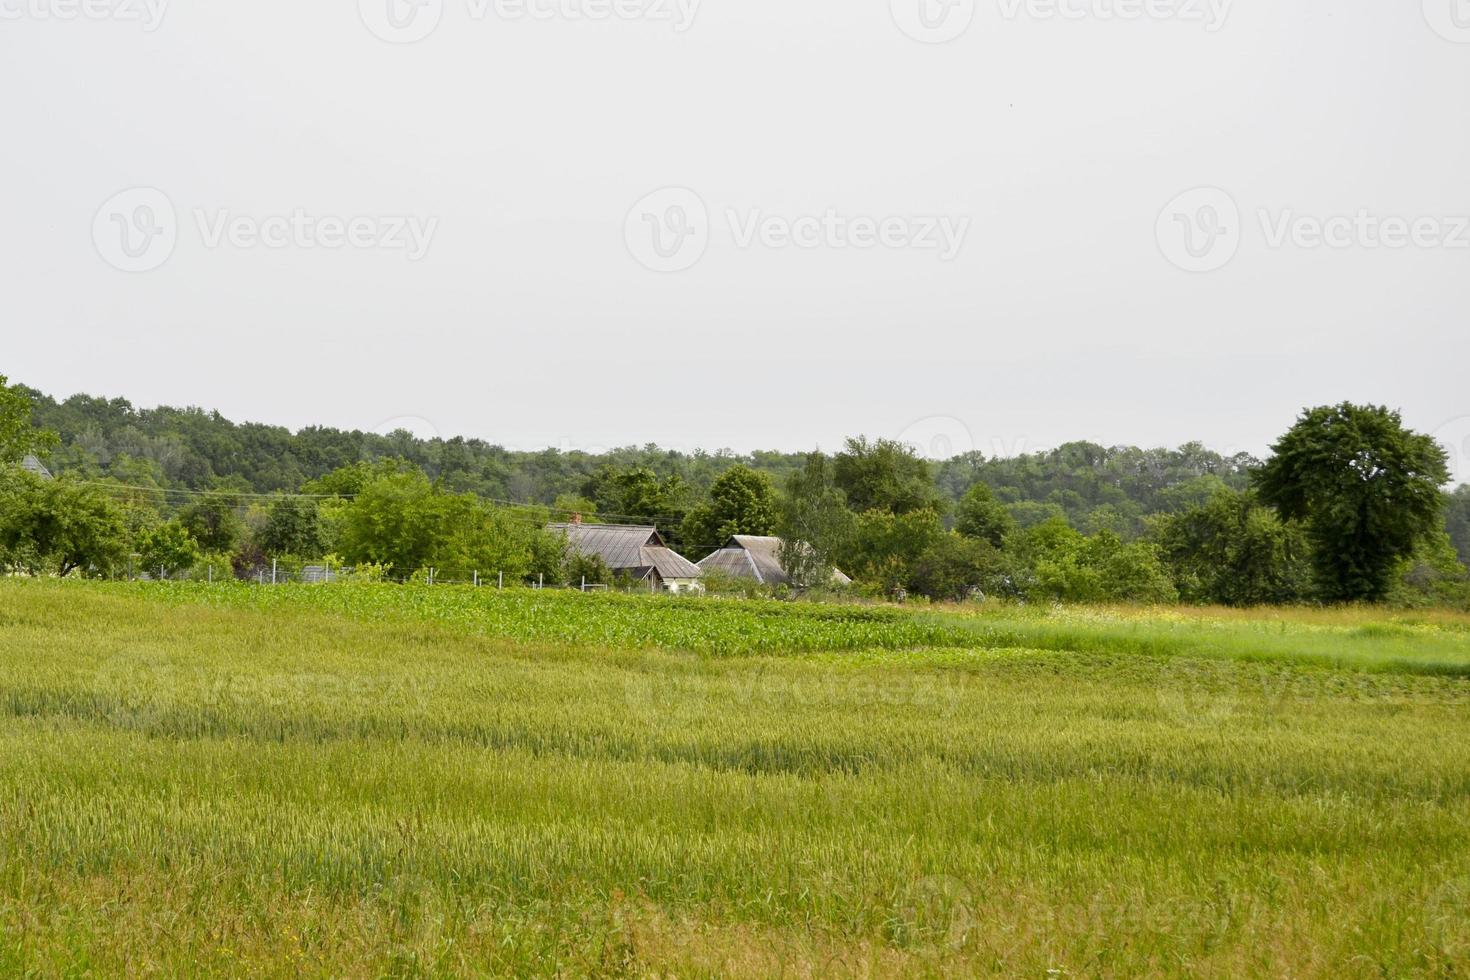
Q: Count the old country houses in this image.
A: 2